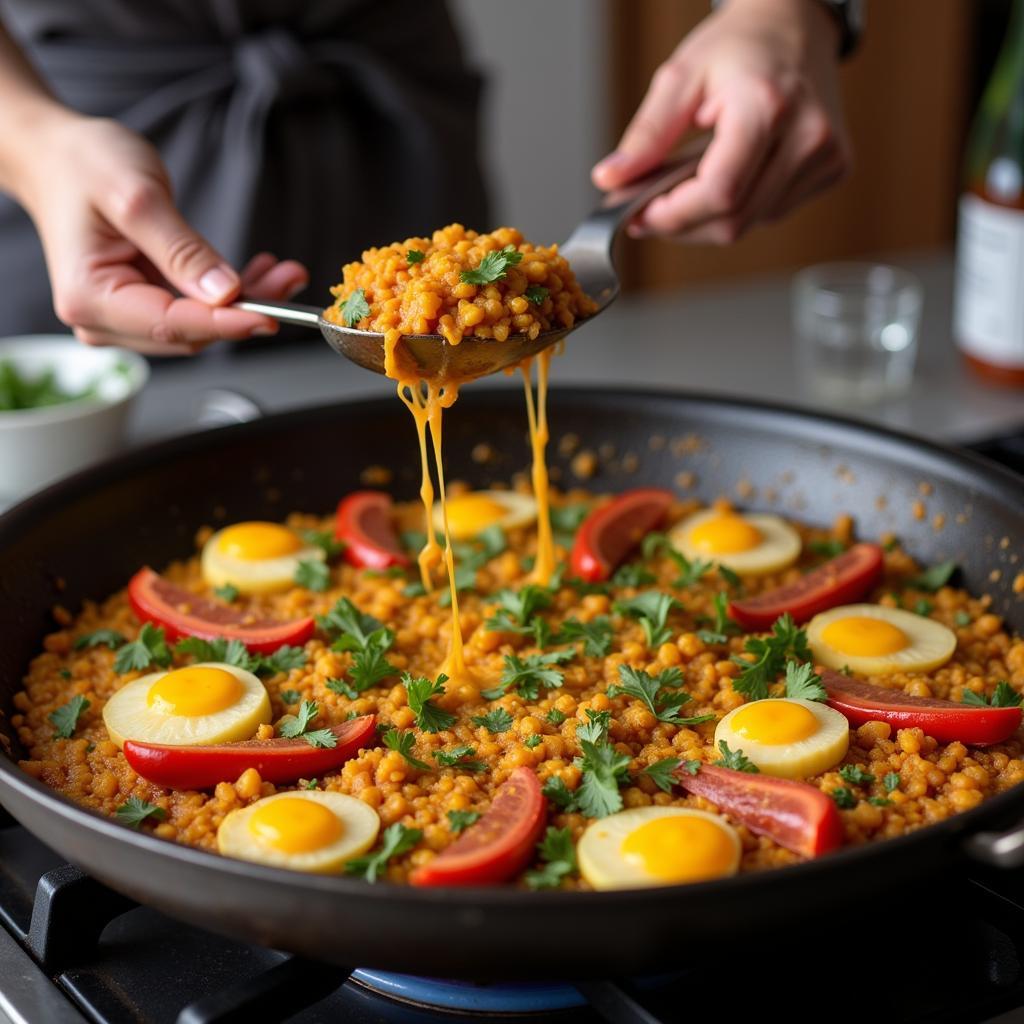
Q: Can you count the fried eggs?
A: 8